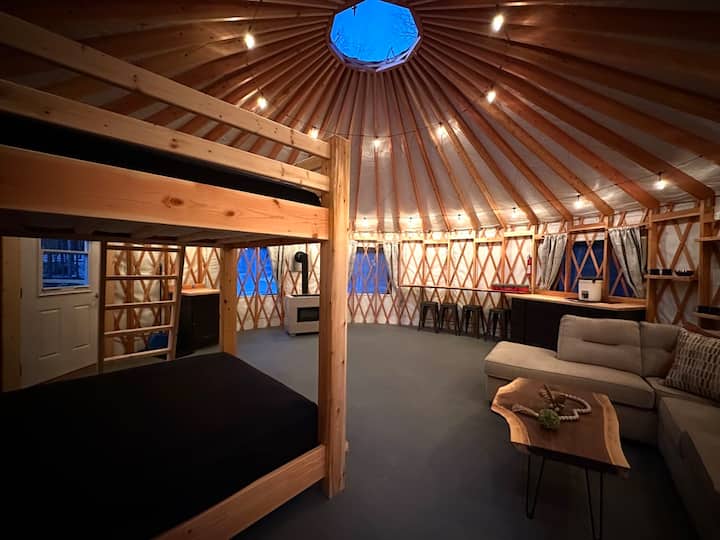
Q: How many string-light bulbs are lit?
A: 13